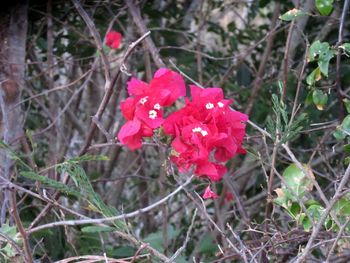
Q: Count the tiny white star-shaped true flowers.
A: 7